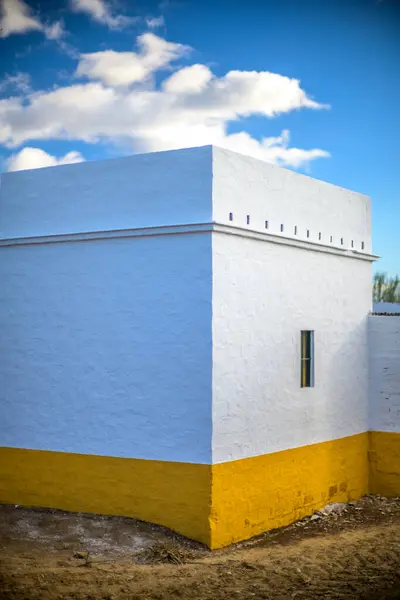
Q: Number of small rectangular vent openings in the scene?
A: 11